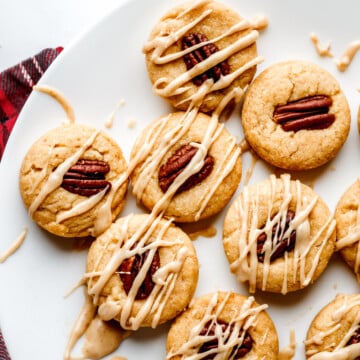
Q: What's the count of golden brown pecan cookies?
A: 9